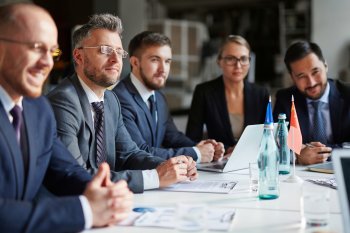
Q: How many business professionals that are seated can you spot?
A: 5